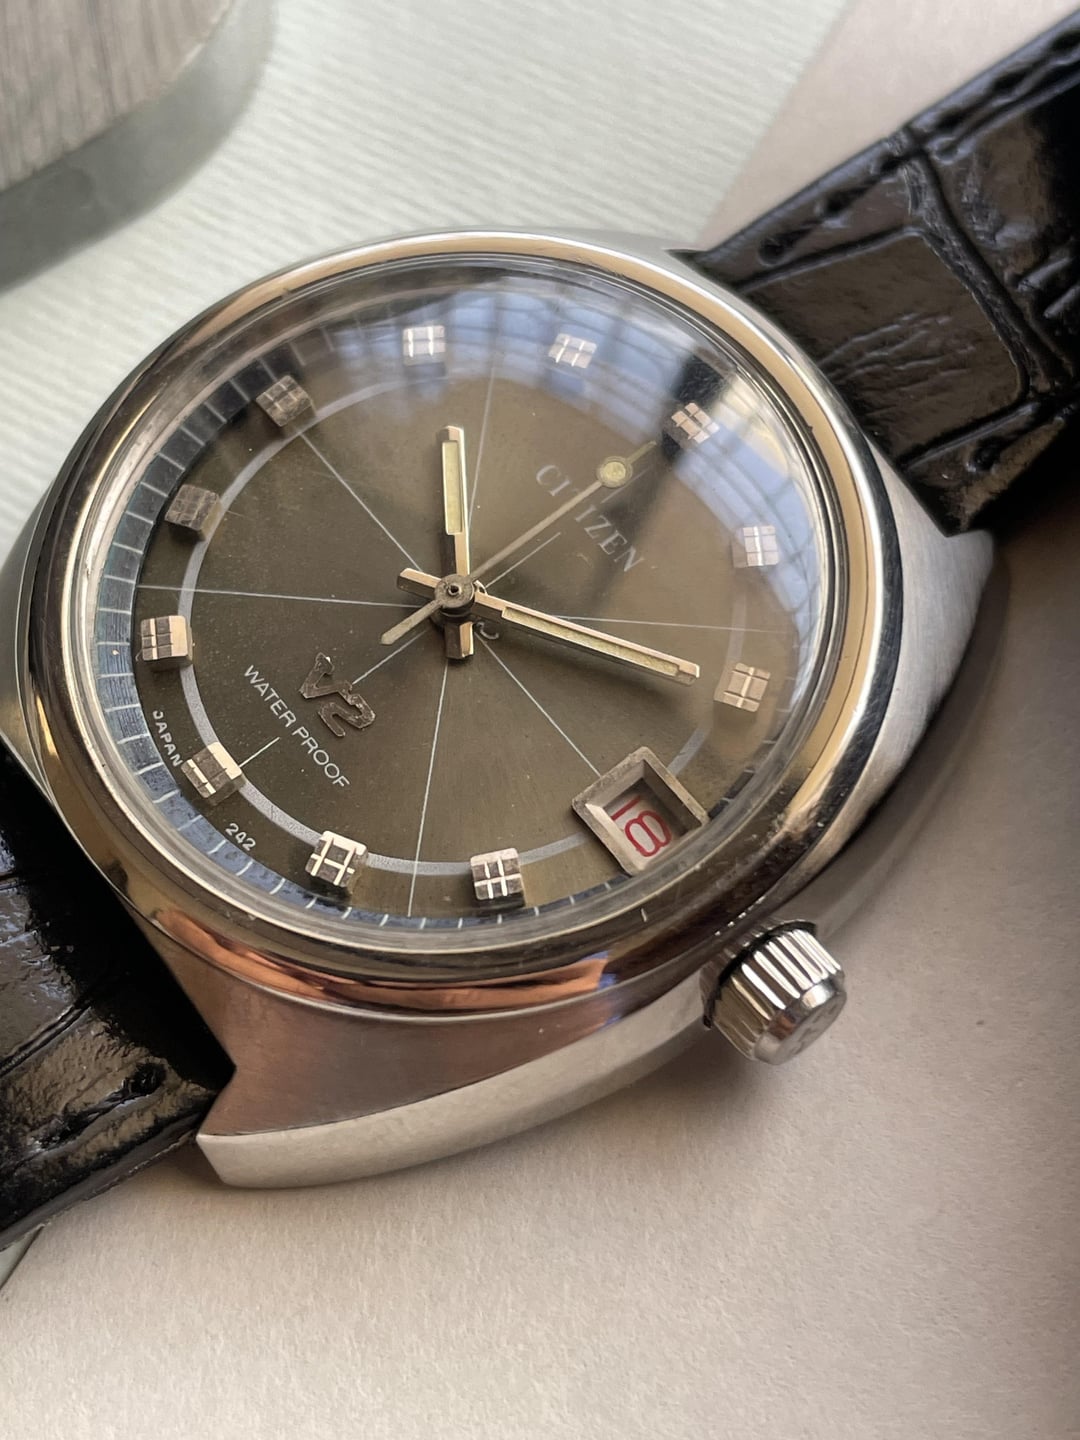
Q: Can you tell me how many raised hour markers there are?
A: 11